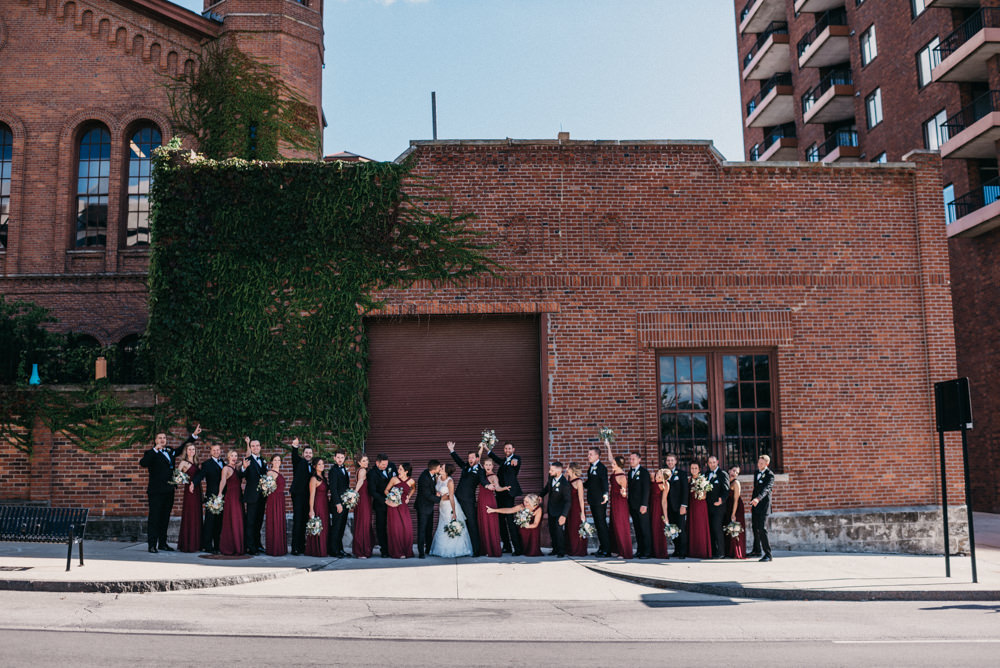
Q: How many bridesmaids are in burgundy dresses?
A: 13